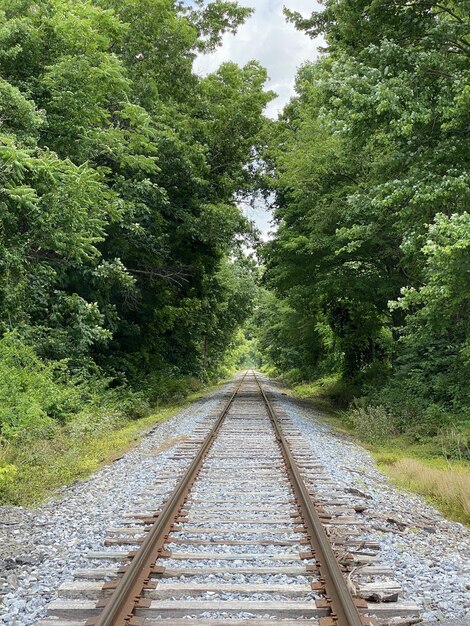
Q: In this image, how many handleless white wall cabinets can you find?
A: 0